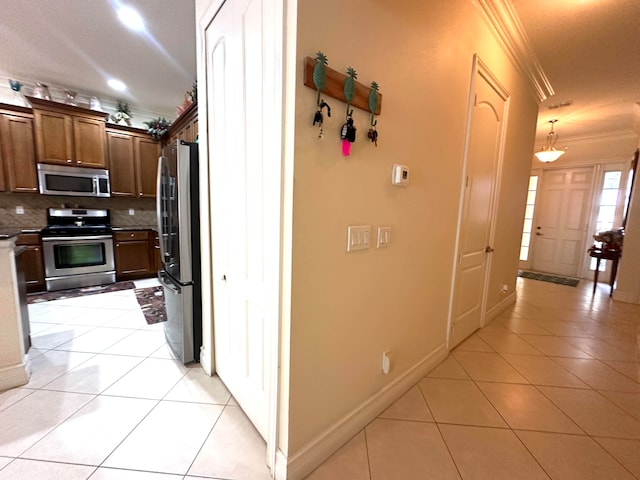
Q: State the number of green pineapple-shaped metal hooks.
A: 3